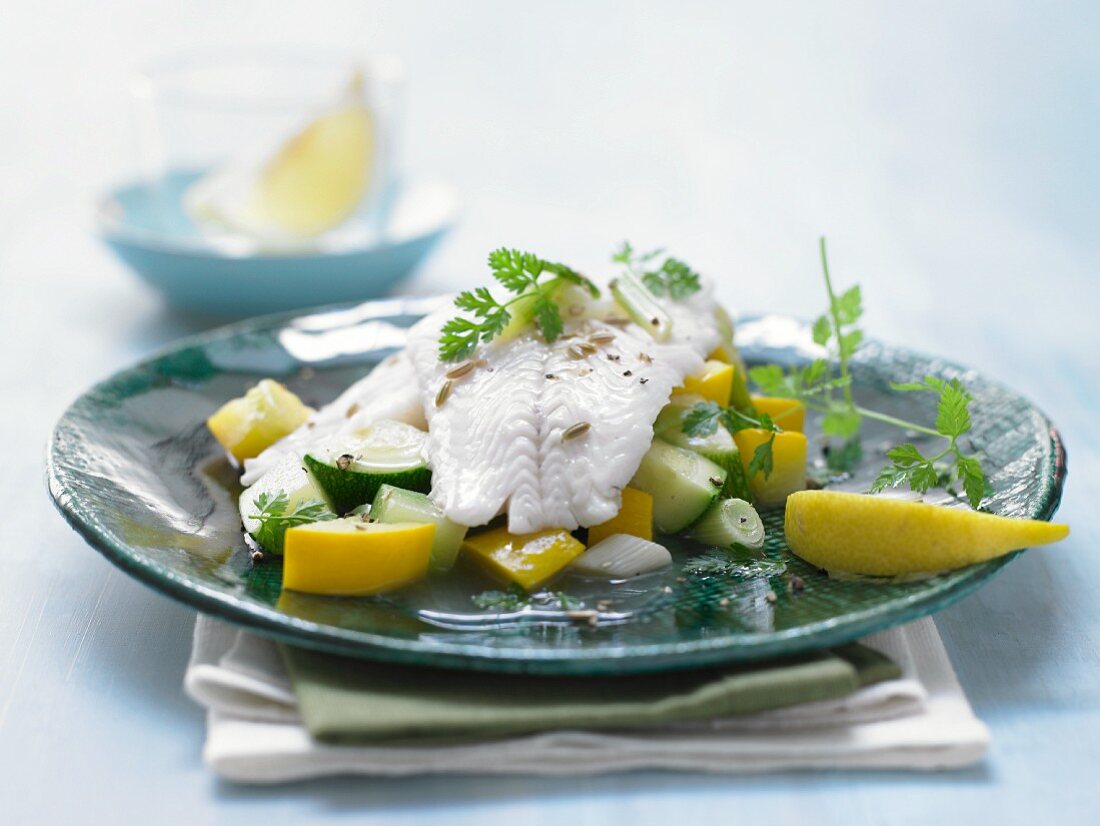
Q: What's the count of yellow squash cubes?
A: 7